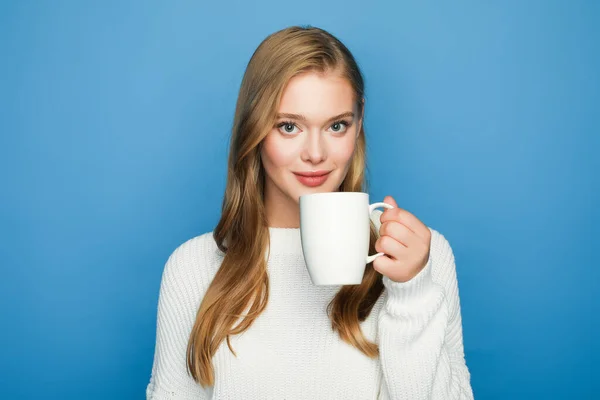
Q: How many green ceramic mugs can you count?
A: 0